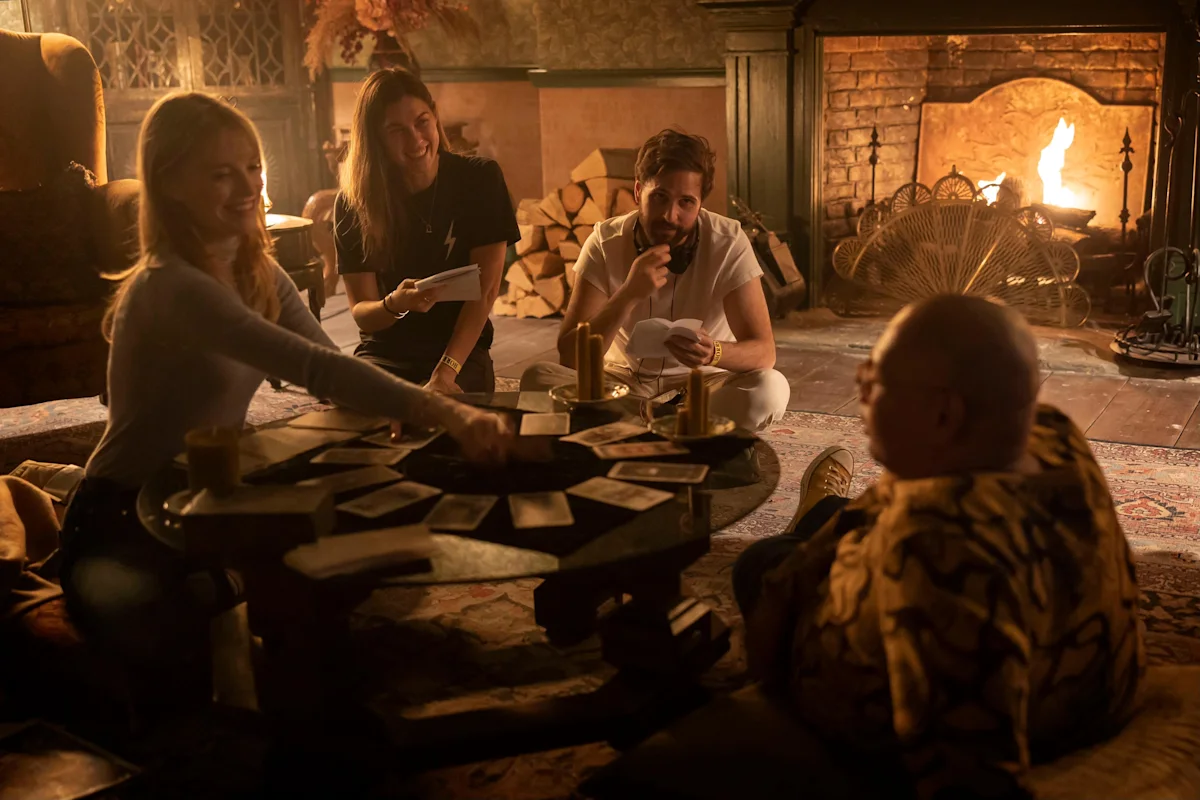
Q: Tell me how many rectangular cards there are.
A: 11